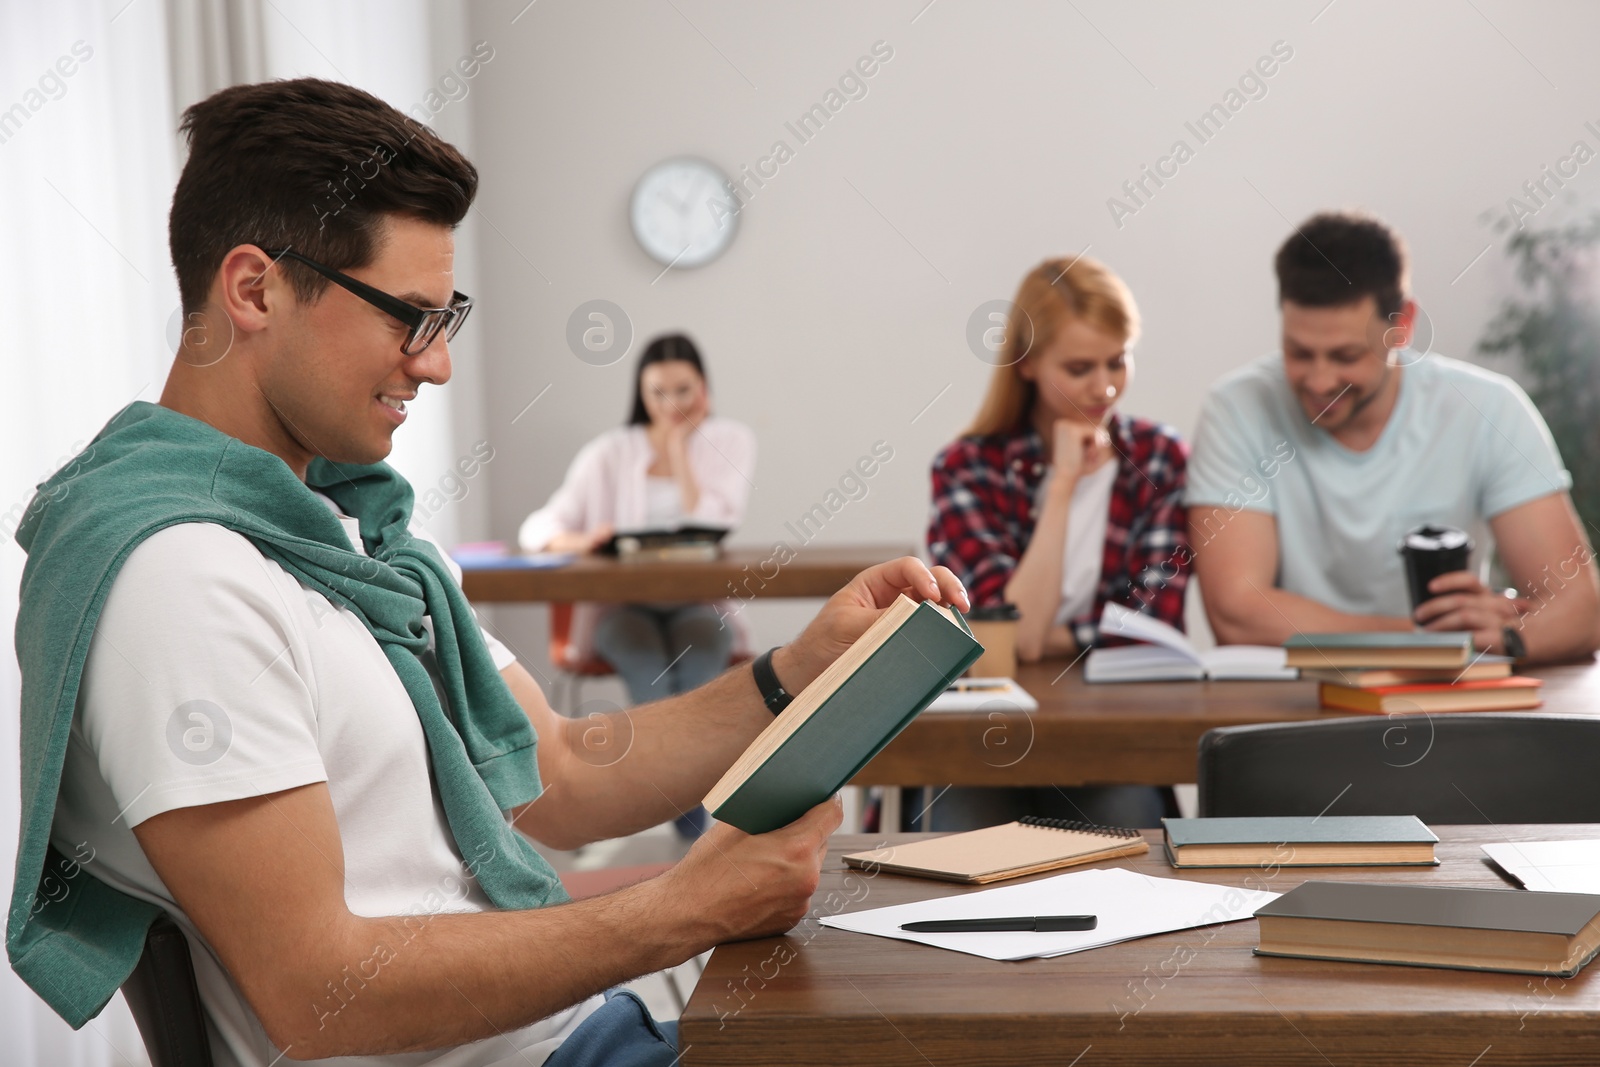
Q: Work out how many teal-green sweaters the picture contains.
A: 1